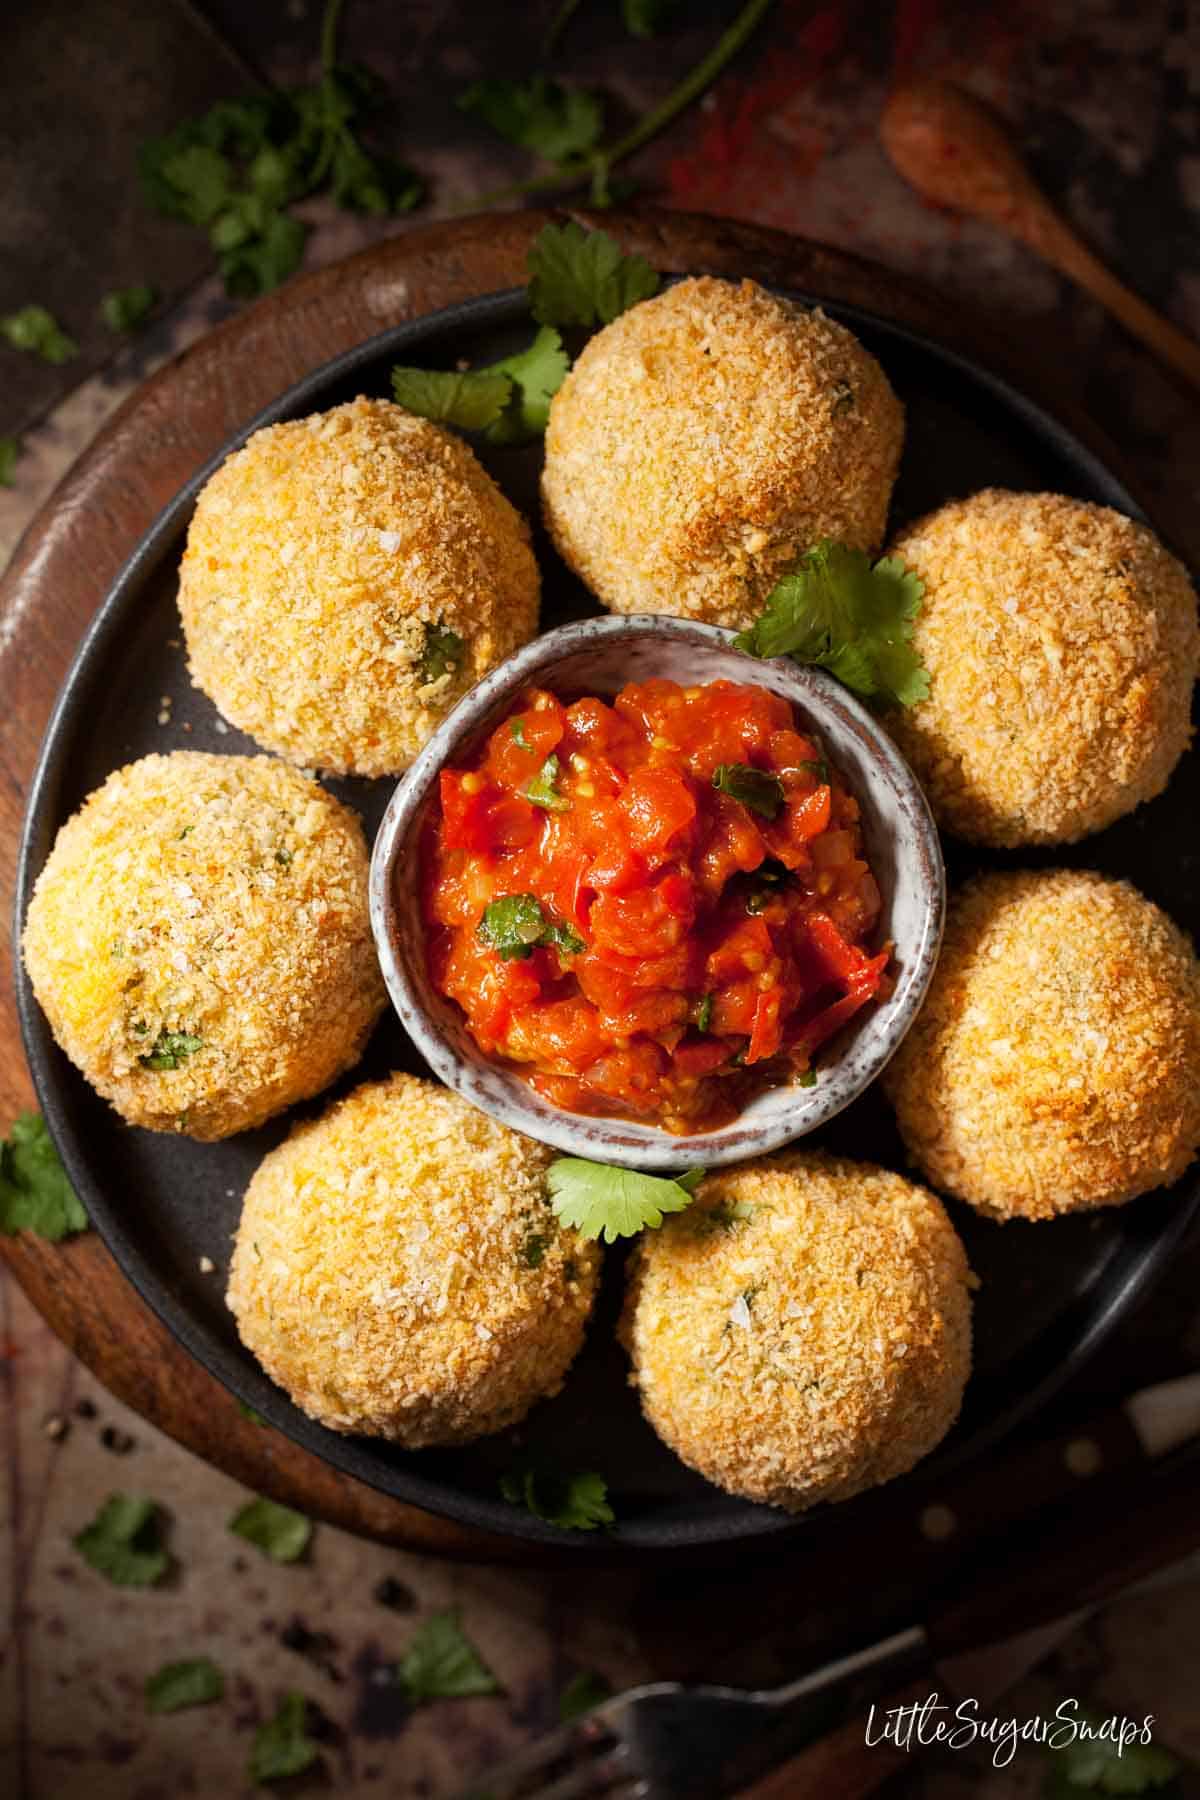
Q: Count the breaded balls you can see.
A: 7